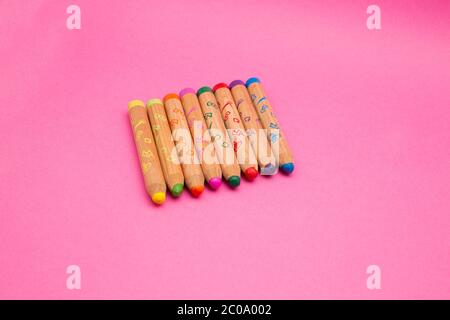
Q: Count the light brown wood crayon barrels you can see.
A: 8